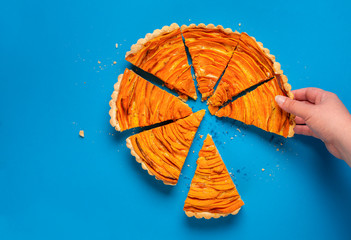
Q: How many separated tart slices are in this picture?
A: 7